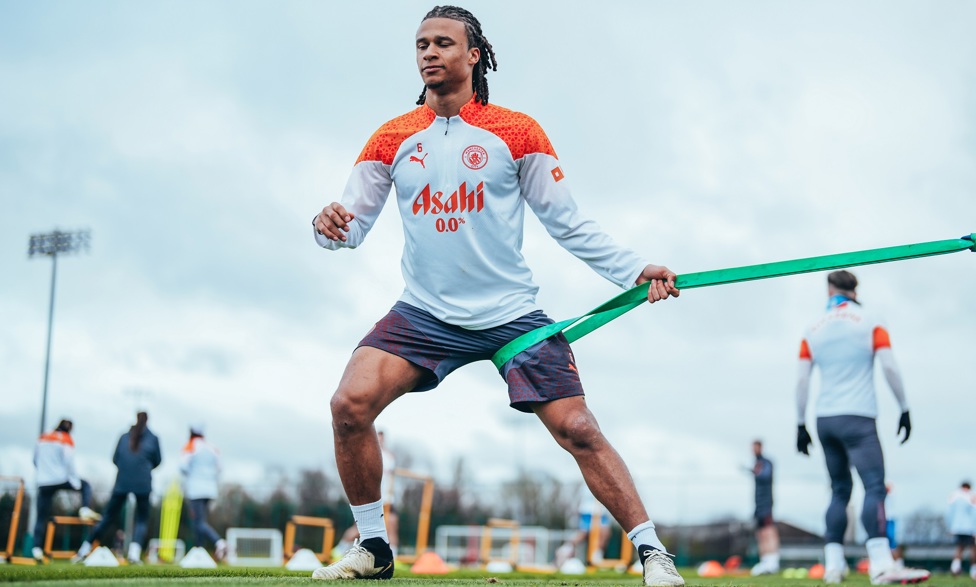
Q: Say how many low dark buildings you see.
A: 1